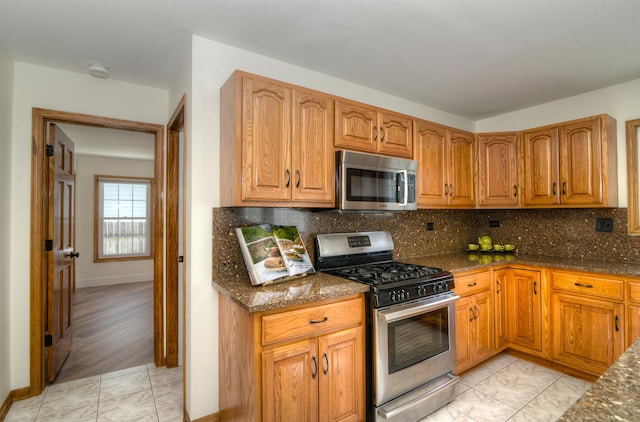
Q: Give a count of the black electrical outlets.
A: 3